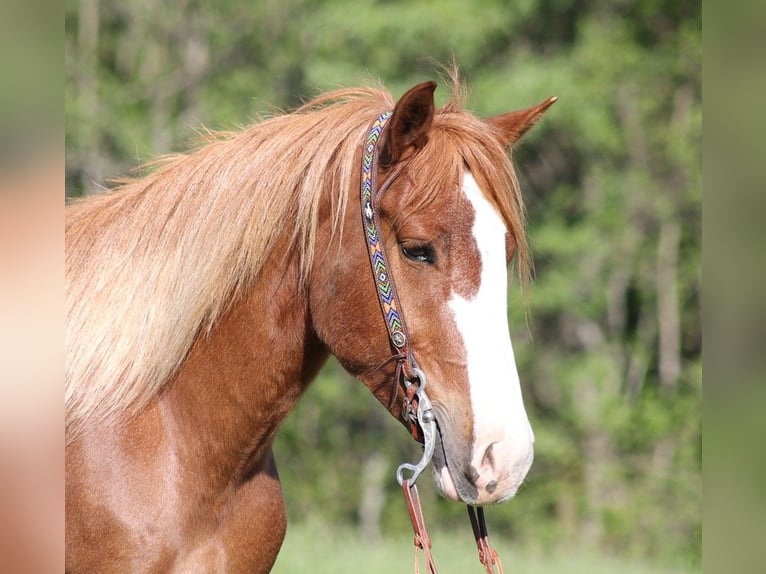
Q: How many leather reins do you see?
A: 2